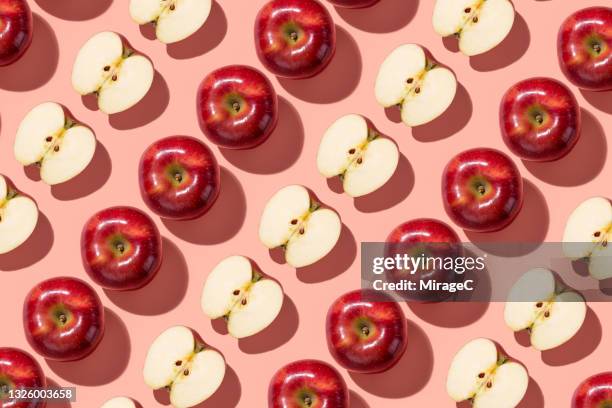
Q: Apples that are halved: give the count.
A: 14